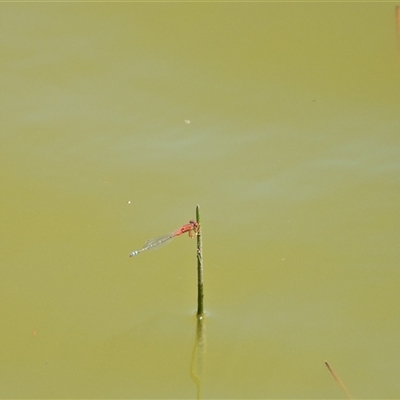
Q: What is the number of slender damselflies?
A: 1